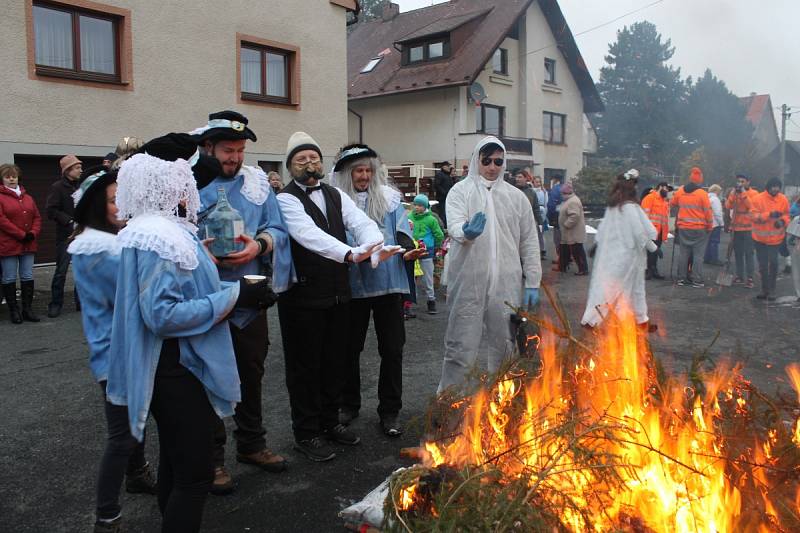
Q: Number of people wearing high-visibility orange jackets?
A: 4